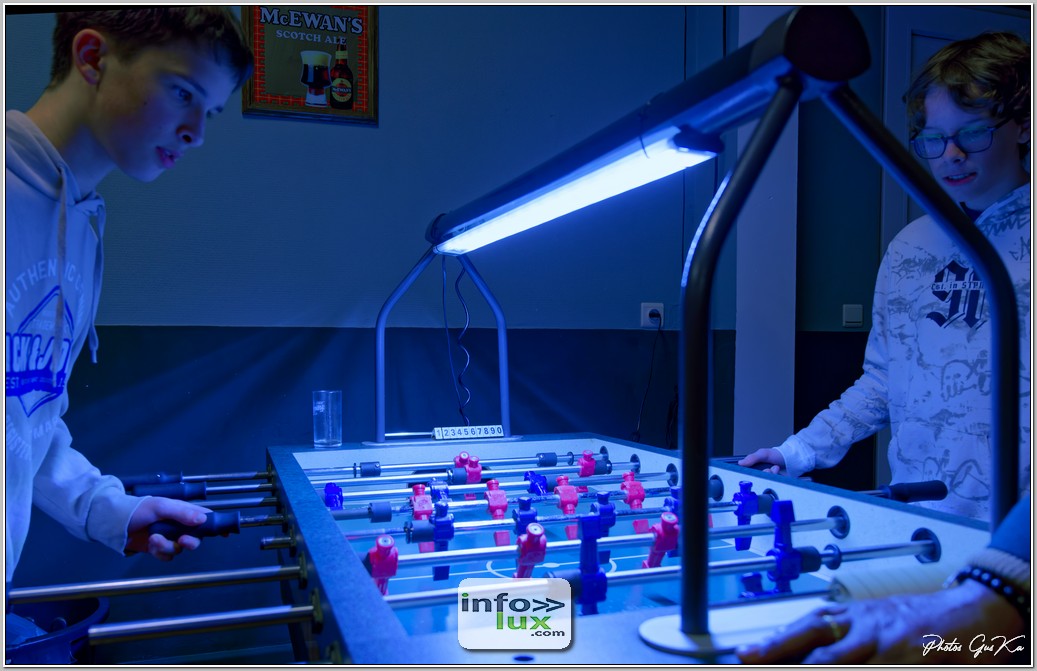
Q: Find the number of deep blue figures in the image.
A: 11